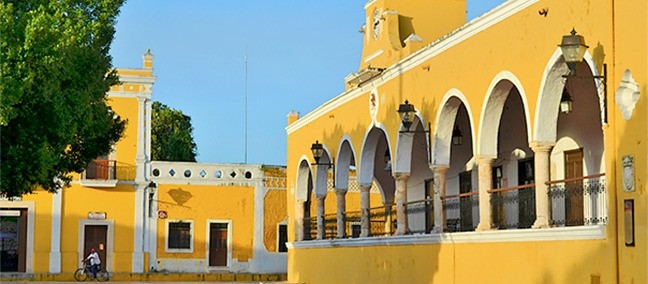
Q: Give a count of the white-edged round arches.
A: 8